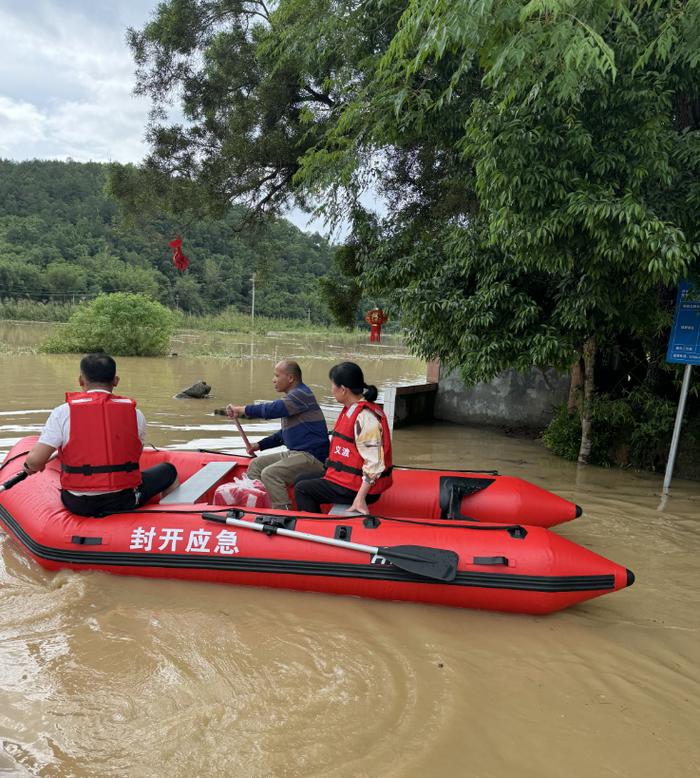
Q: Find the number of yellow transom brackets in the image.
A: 0